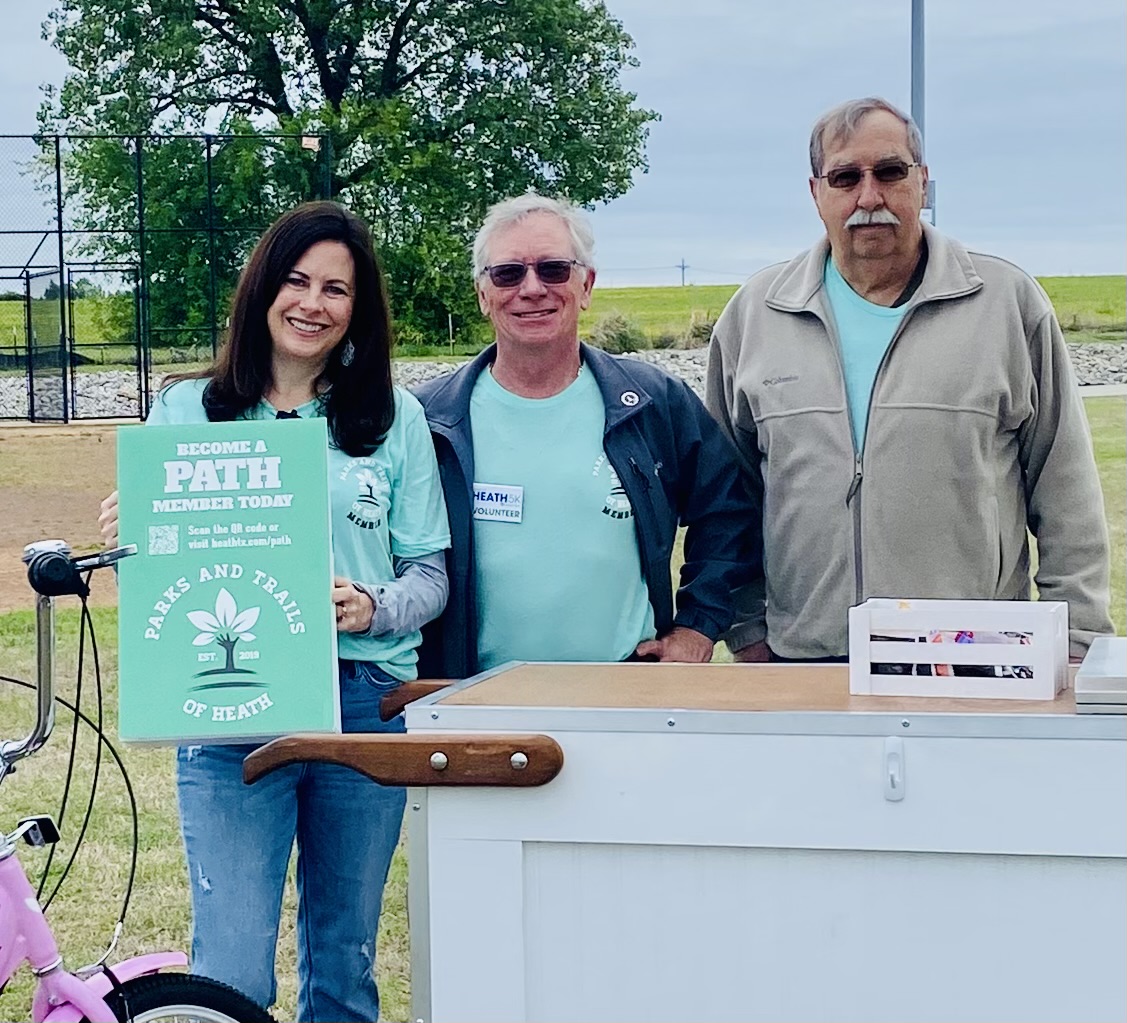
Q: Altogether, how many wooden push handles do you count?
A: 2